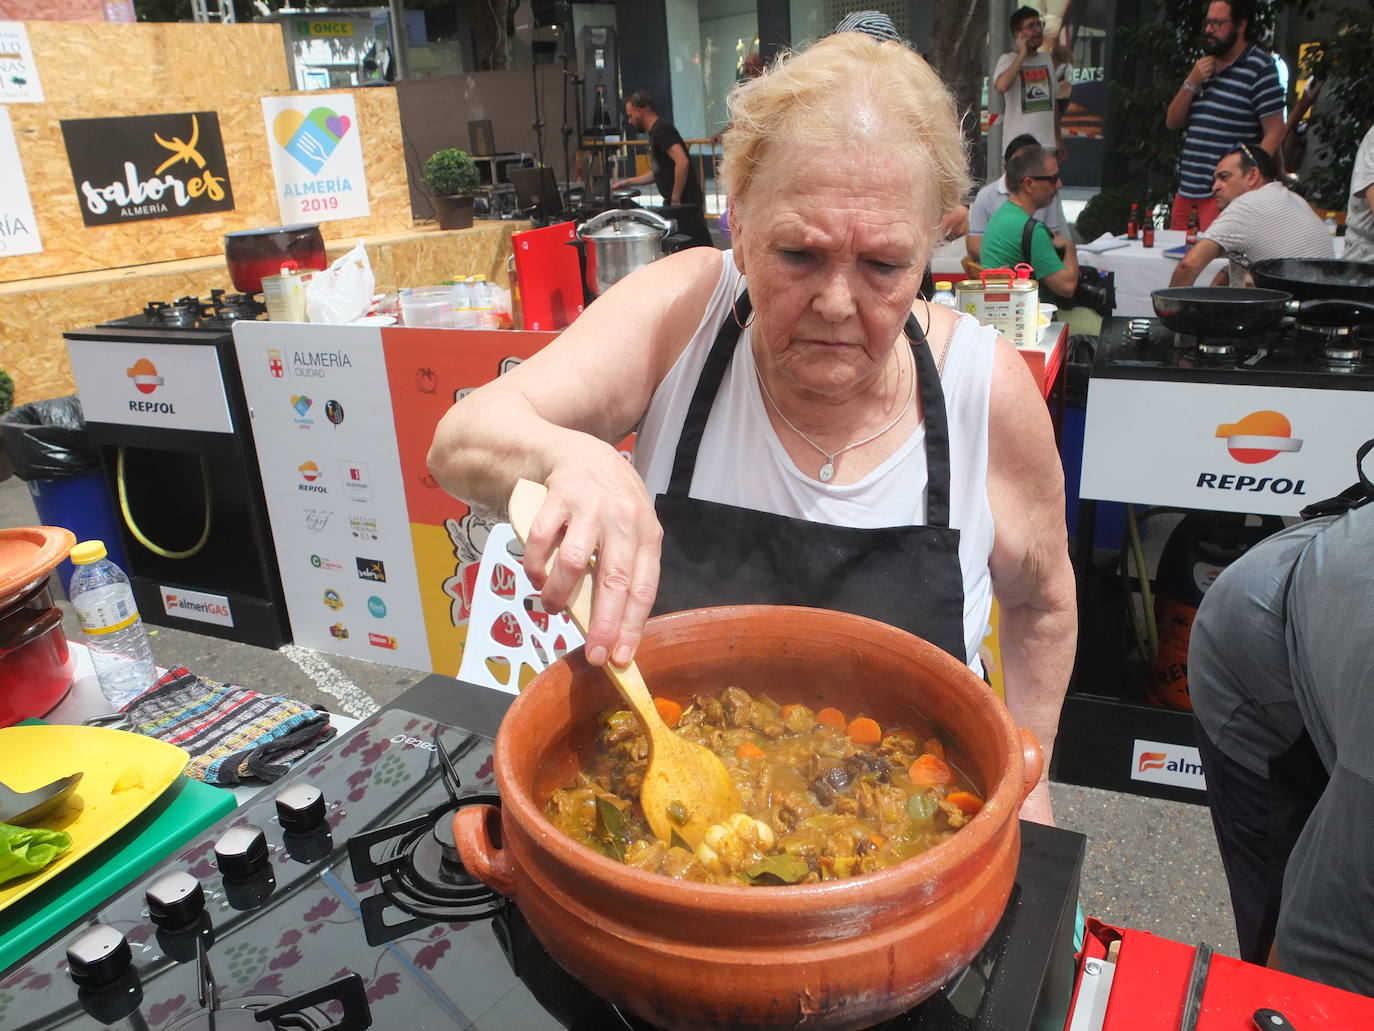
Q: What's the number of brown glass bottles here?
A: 3